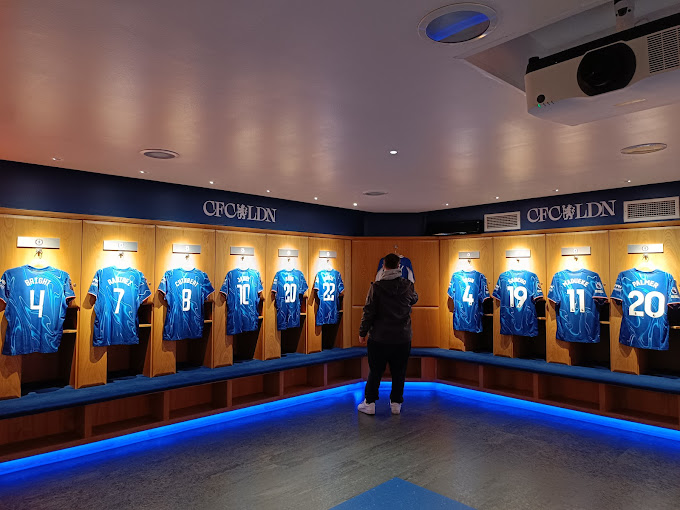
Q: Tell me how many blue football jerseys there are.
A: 11